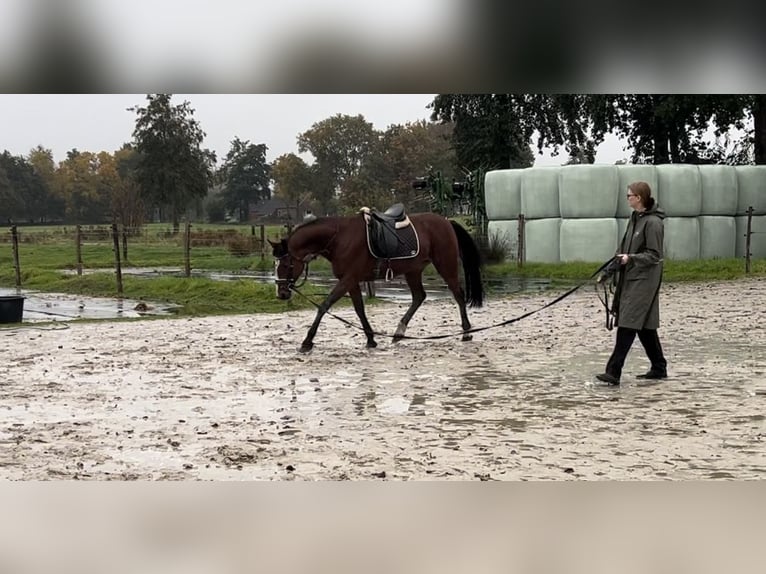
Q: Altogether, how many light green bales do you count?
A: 14